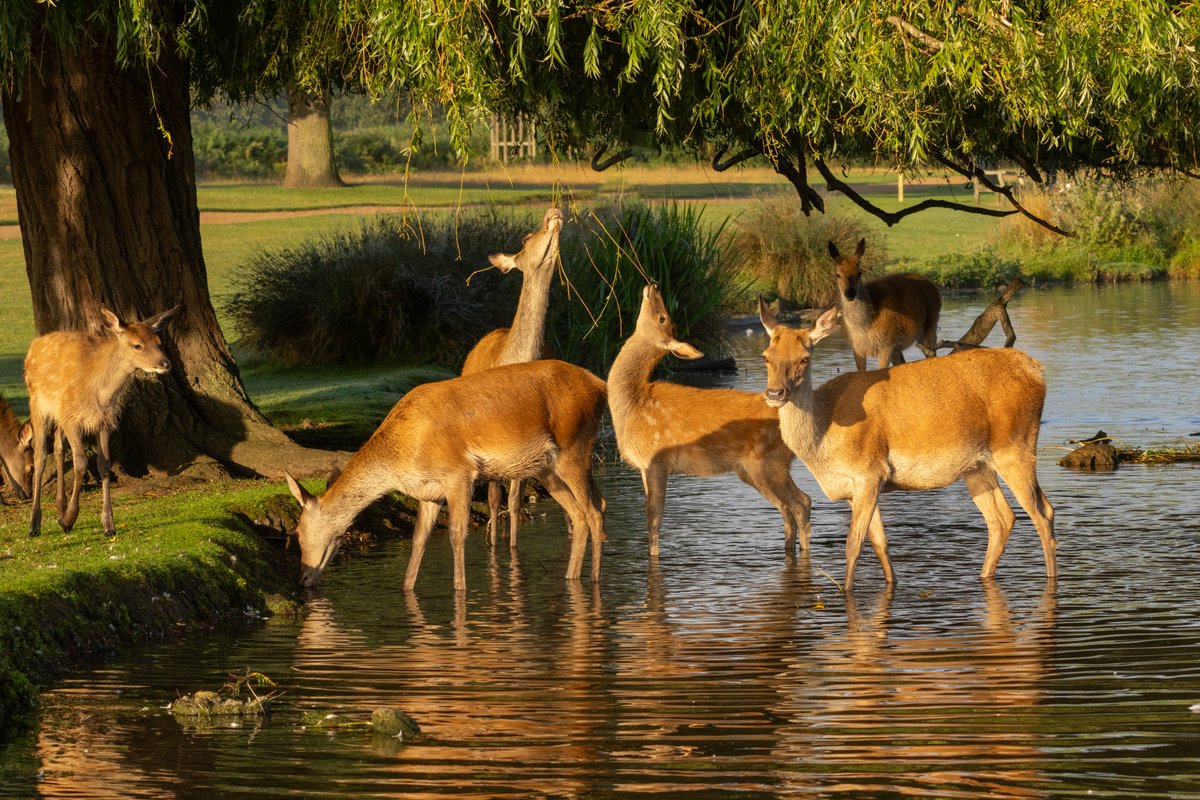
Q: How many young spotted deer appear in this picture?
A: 2